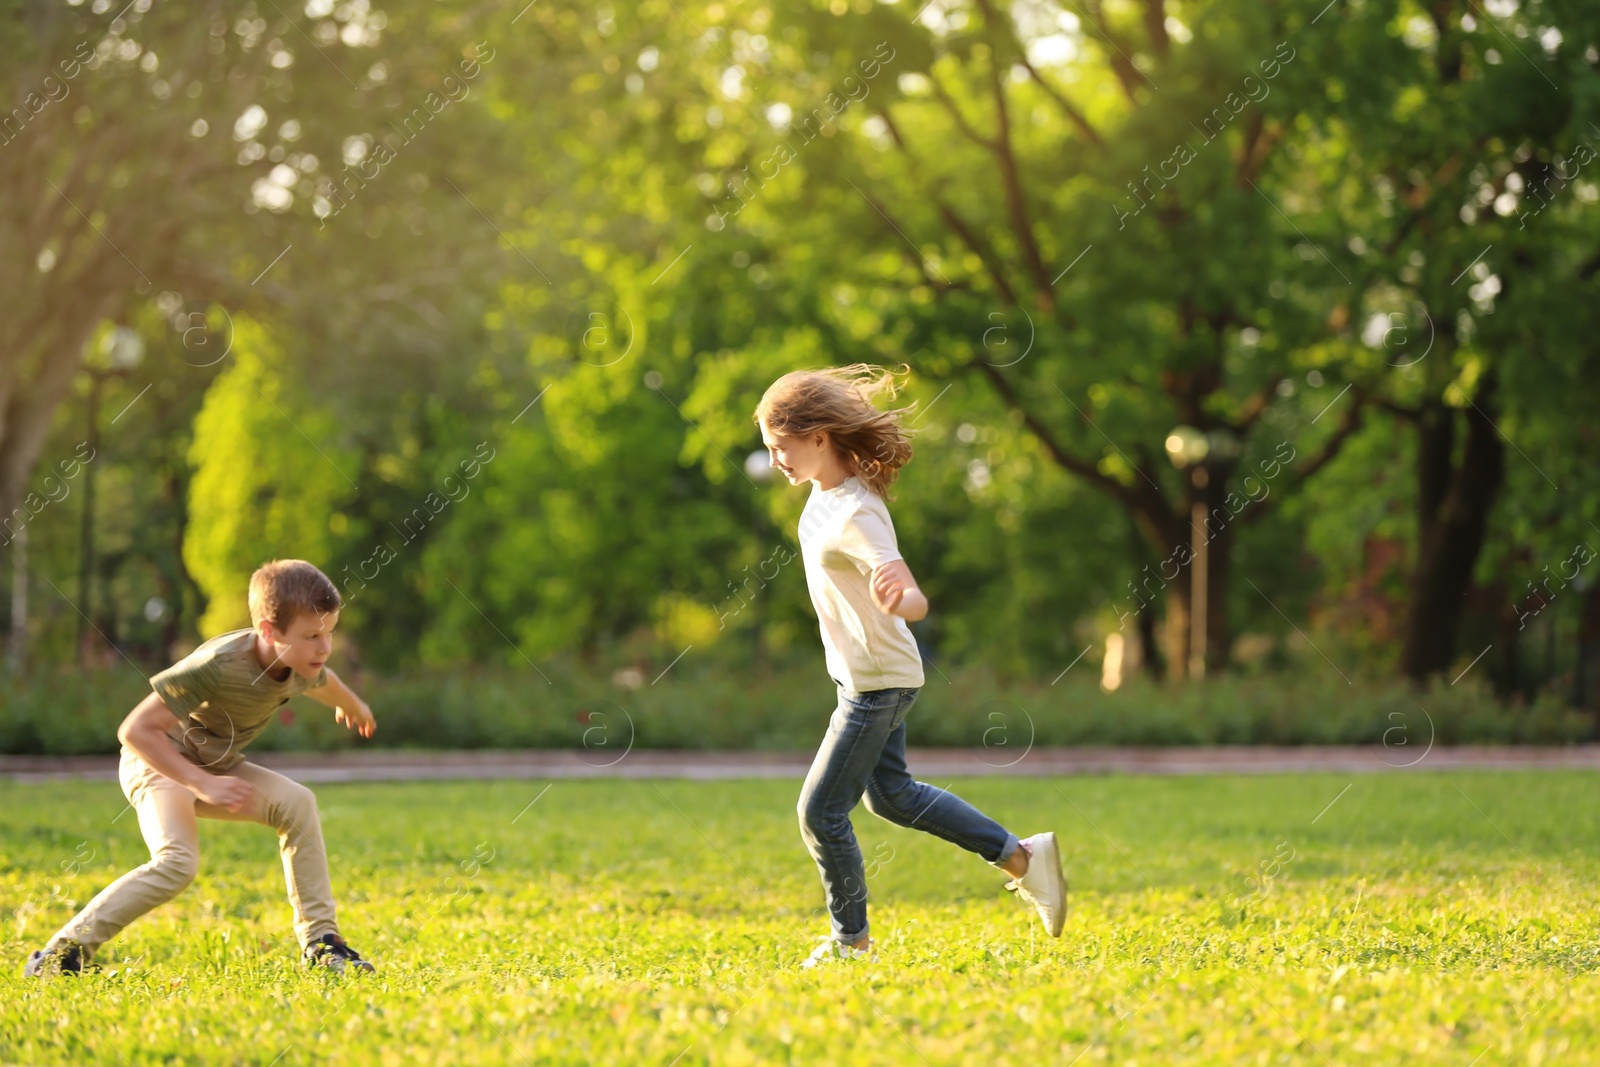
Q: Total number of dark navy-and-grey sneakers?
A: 2